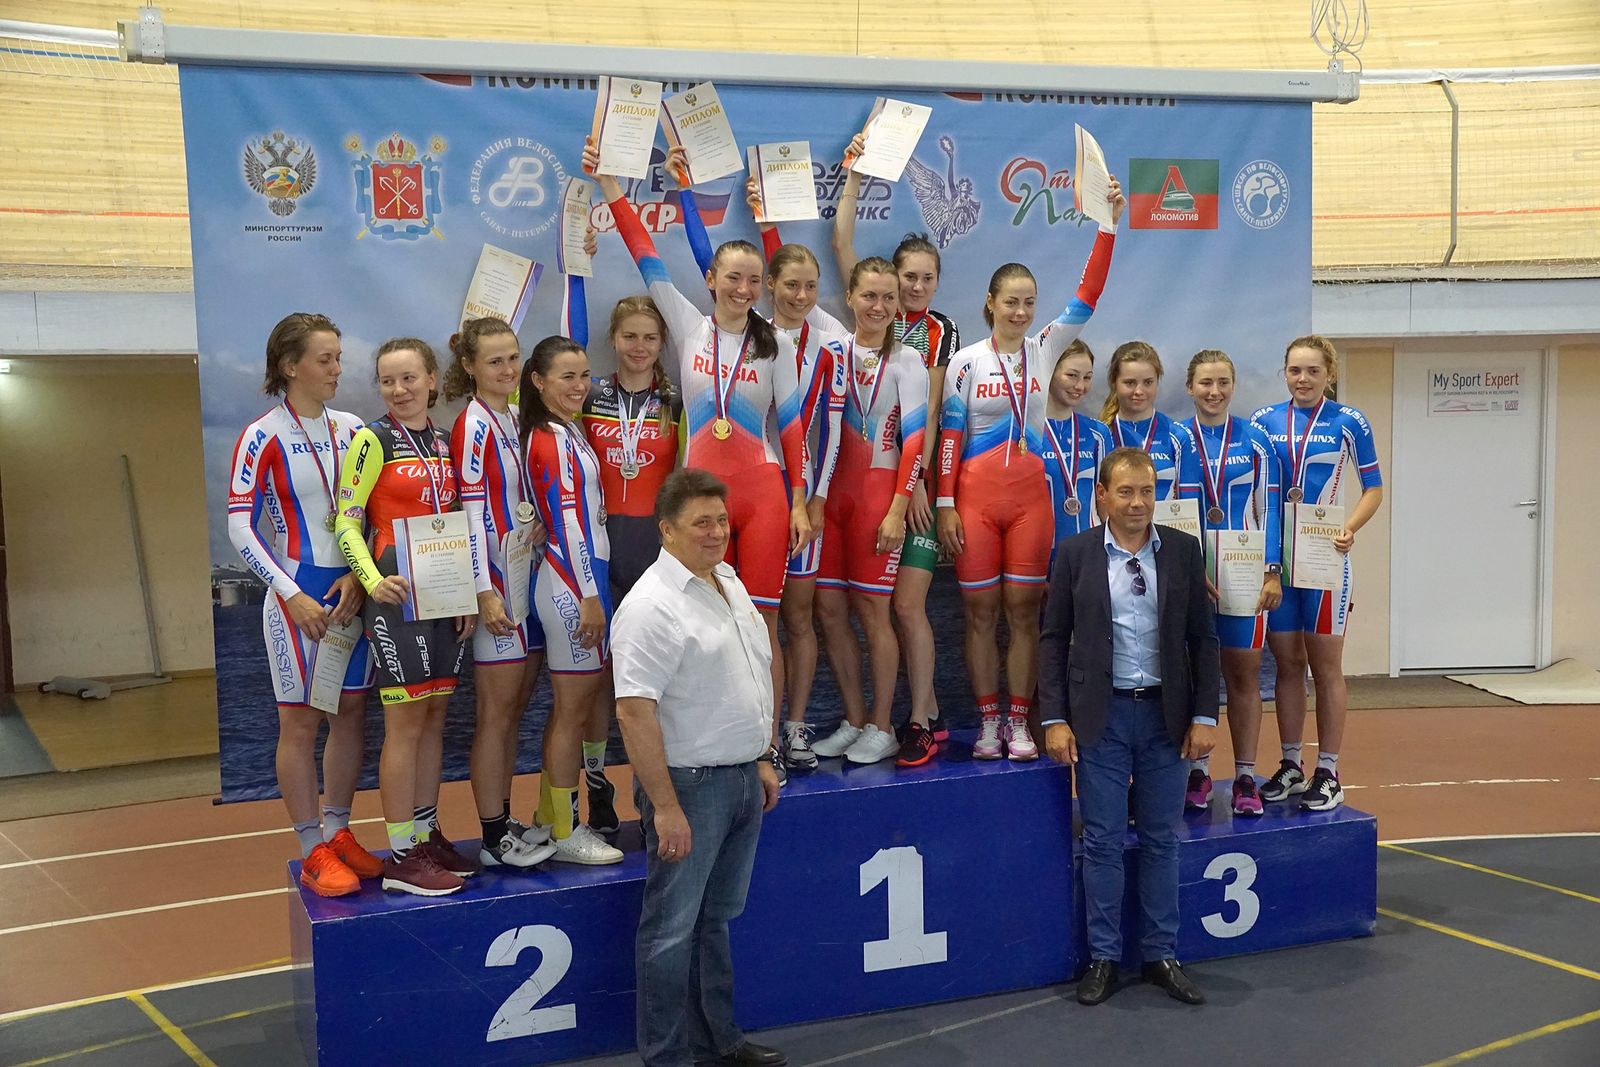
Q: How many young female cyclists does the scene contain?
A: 14